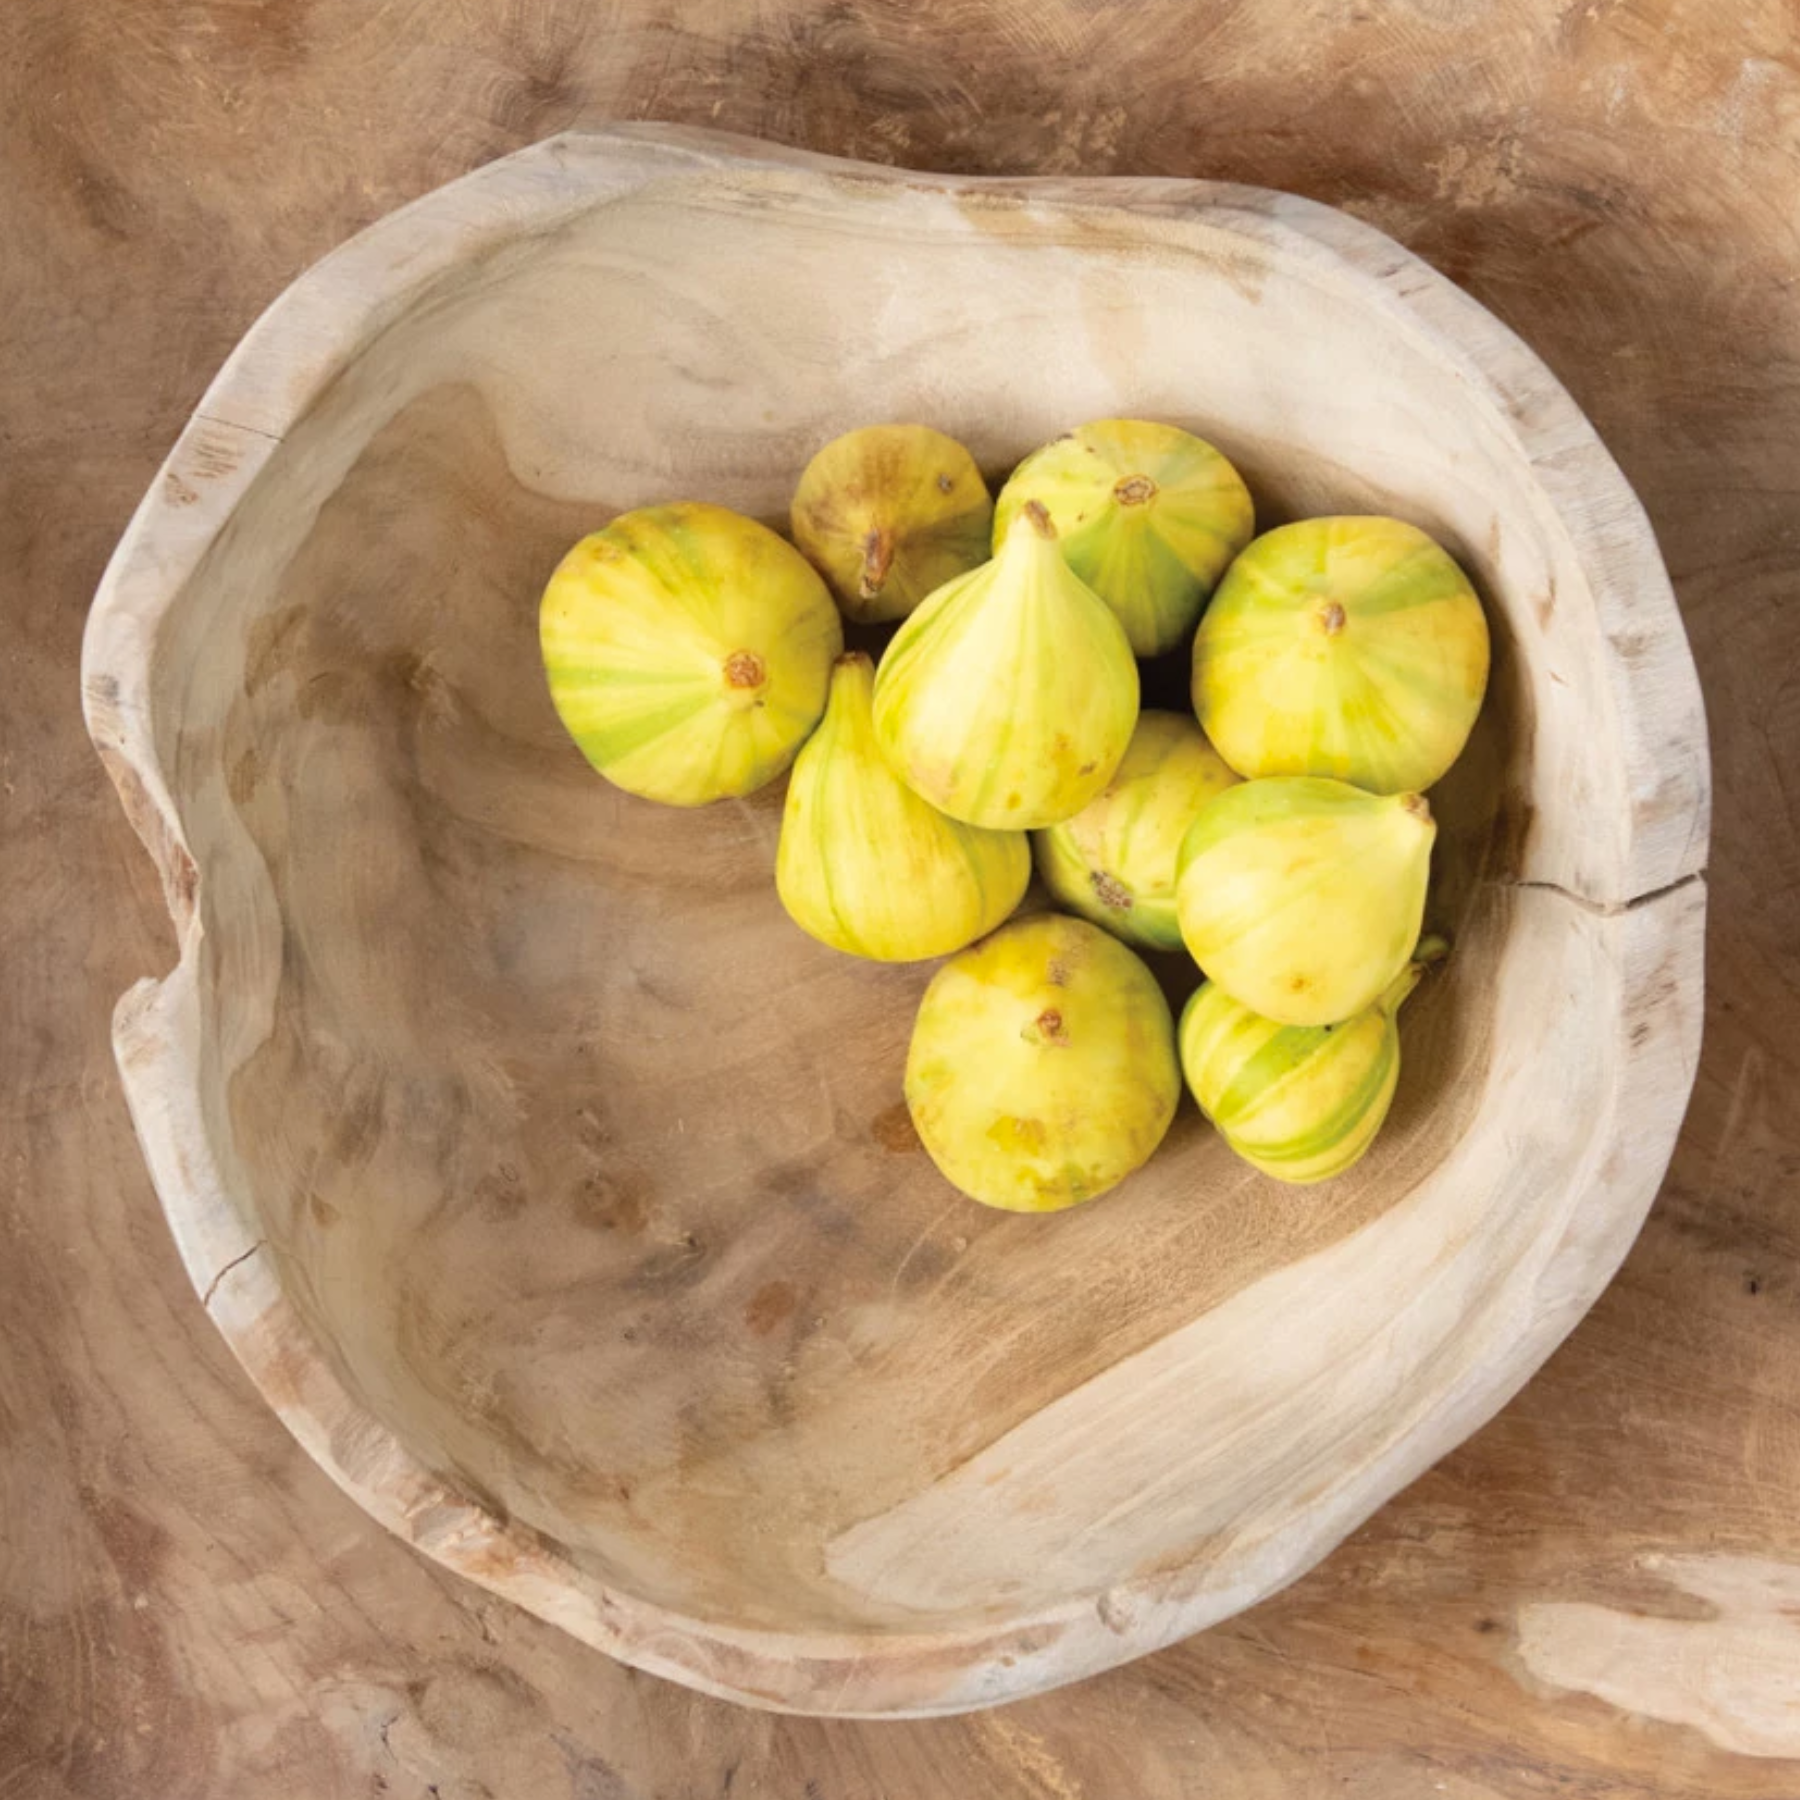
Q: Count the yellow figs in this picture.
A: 10